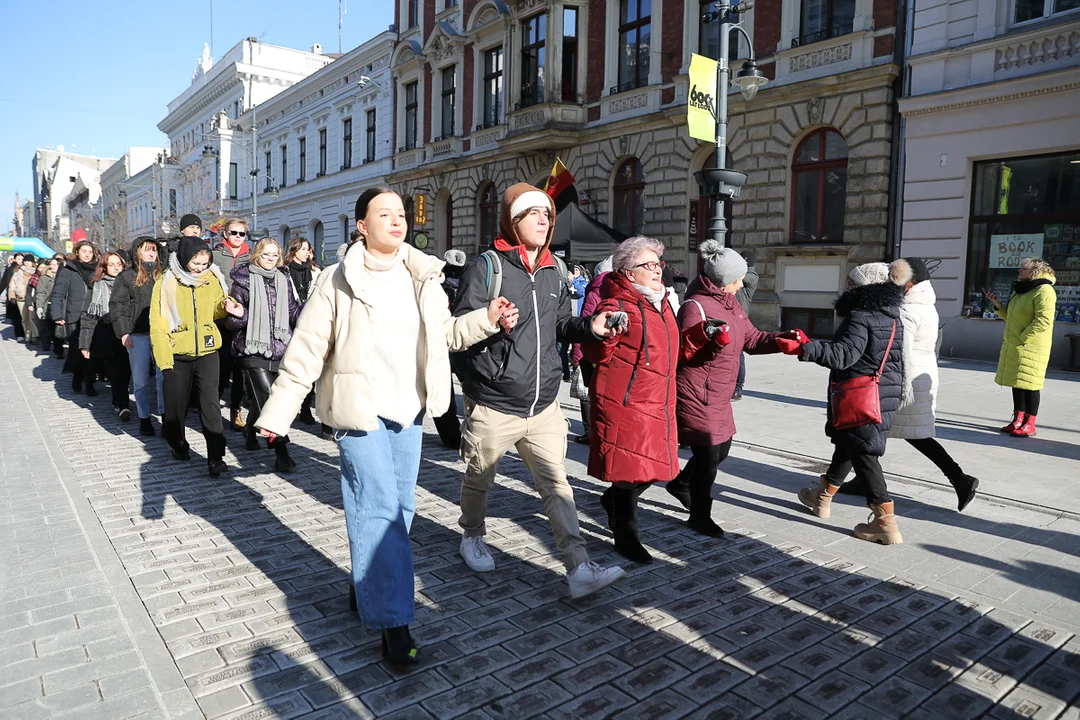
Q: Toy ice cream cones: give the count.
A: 0